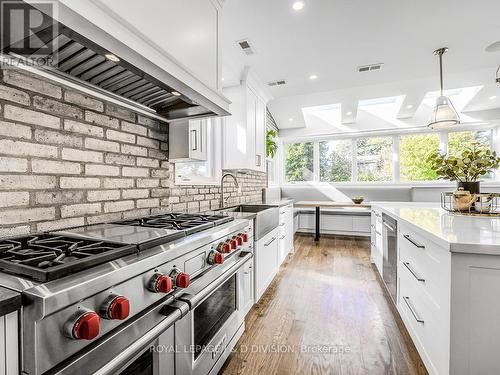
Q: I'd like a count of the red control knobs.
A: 9